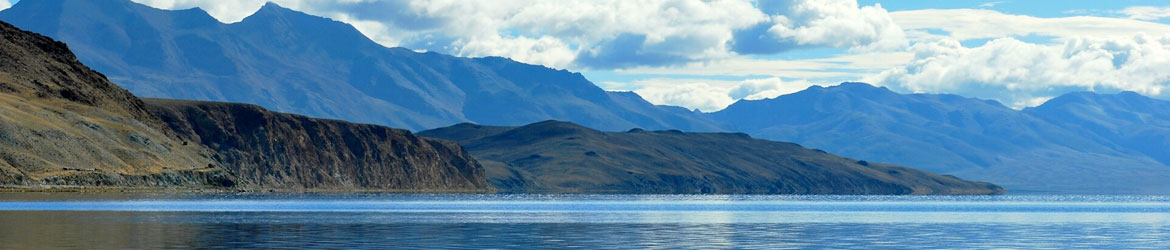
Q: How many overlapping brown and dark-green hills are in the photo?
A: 3